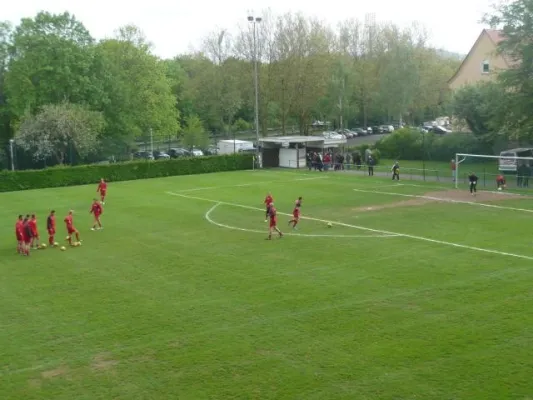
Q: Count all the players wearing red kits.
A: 10